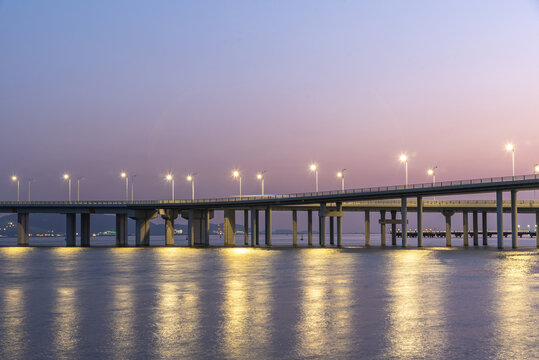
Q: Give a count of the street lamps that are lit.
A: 13